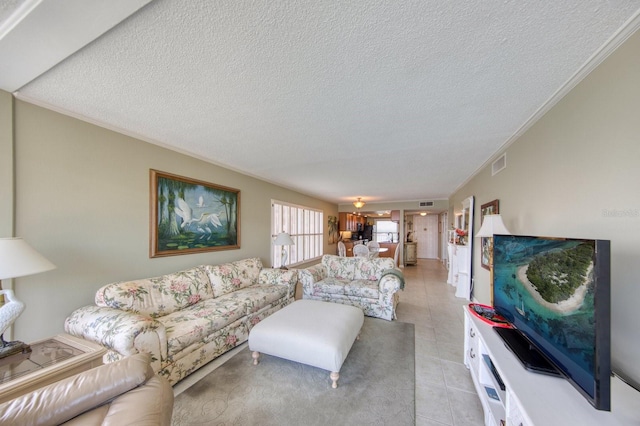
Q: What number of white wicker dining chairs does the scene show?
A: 4